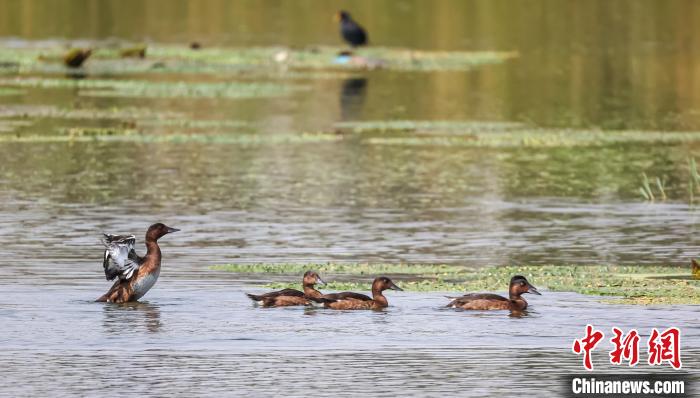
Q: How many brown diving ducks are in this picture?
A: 4